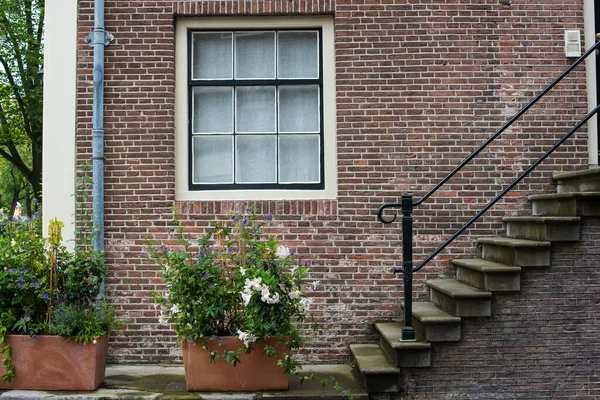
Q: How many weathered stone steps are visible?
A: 9